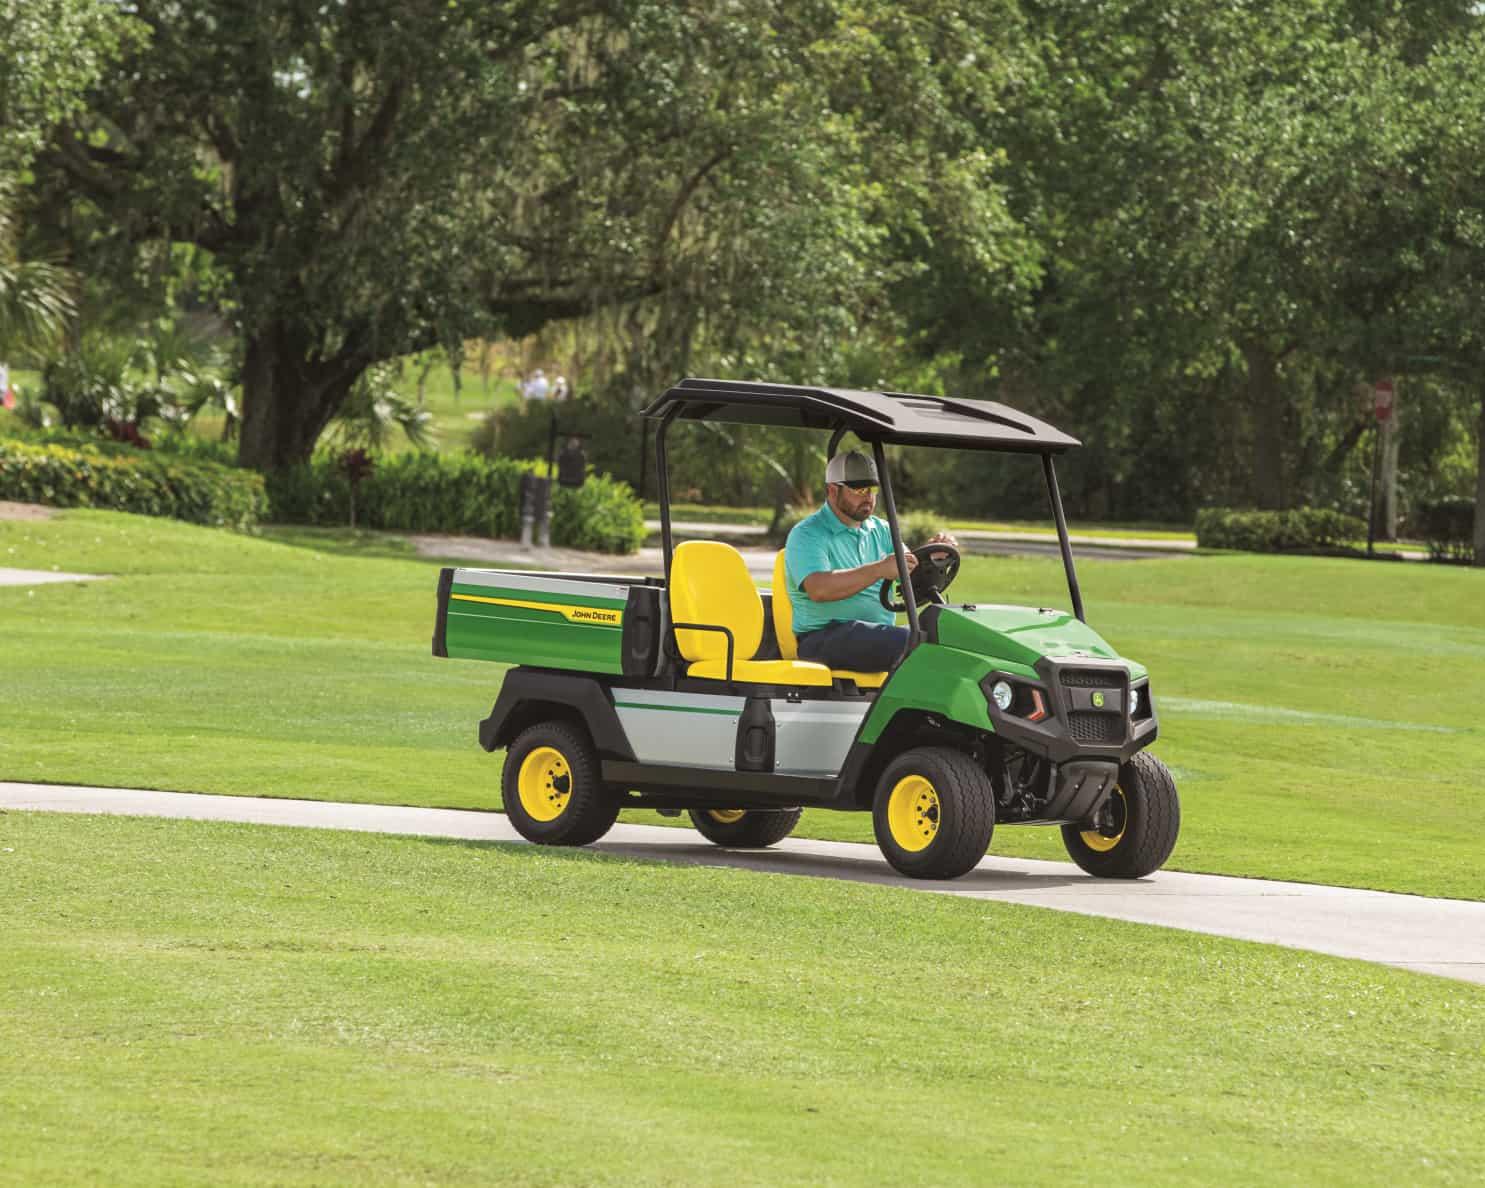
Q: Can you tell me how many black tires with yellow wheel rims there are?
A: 4